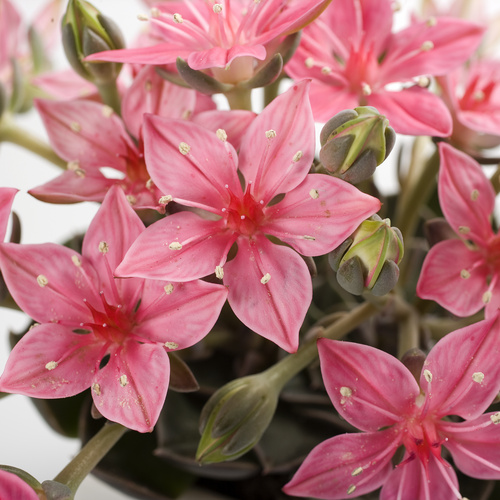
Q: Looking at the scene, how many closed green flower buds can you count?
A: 4